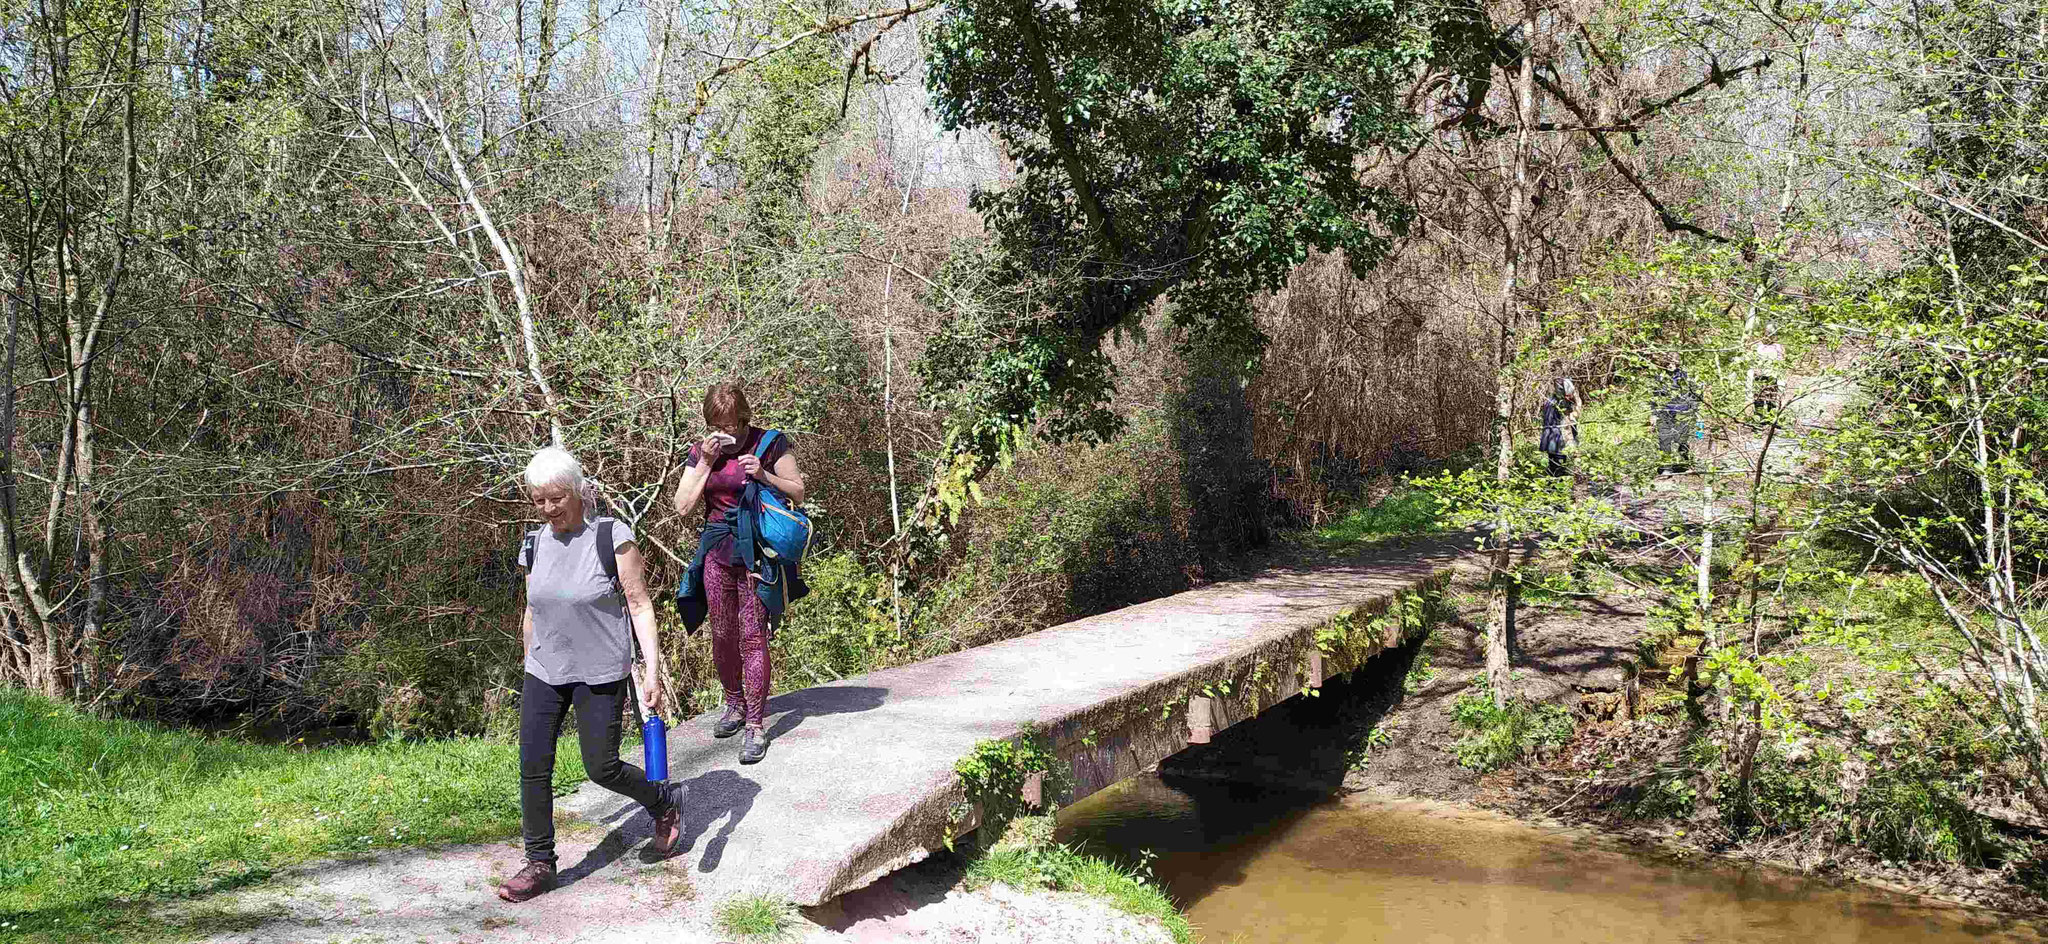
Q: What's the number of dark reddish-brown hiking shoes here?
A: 2